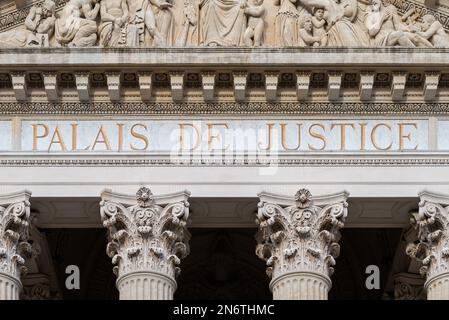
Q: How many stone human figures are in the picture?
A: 12